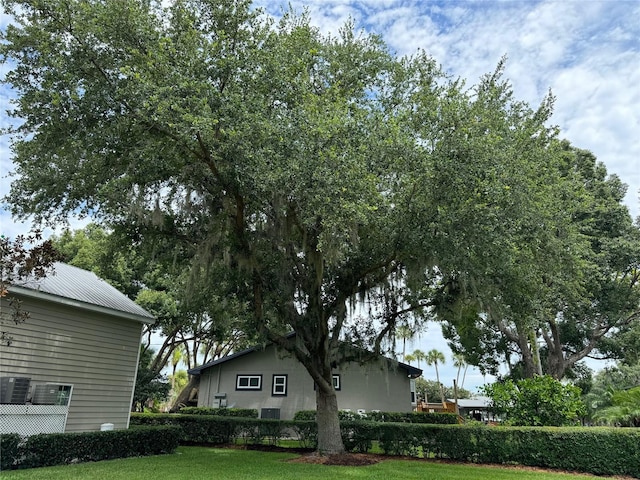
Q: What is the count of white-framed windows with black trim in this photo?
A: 3